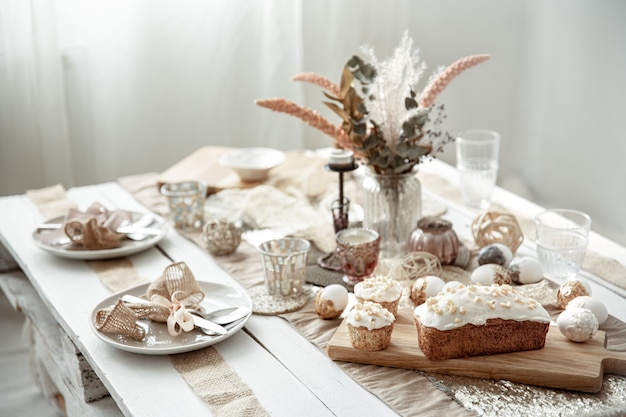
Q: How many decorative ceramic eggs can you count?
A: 9